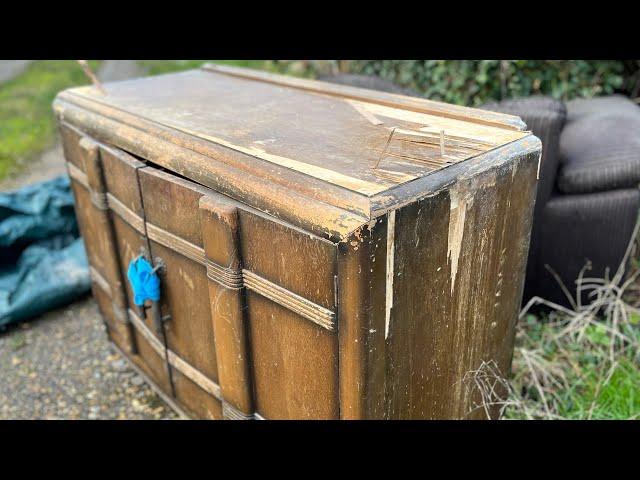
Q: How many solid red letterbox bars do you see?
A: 0